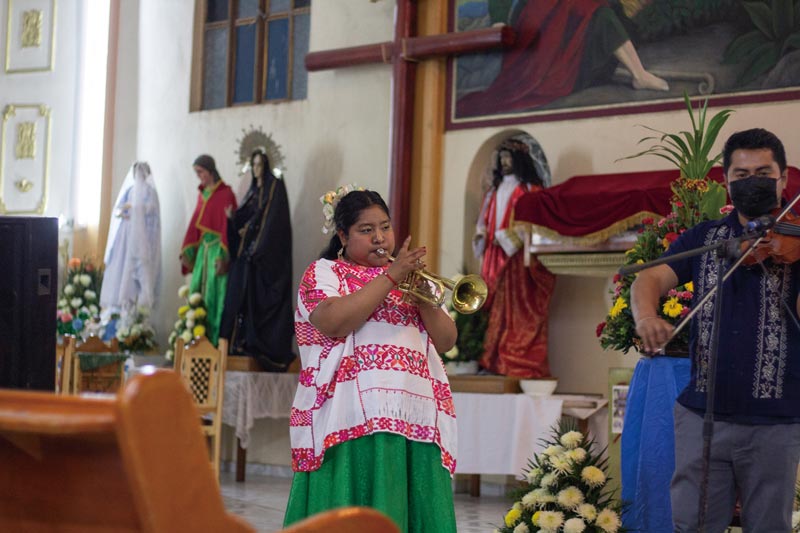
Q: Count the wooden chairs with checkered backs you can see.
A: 1